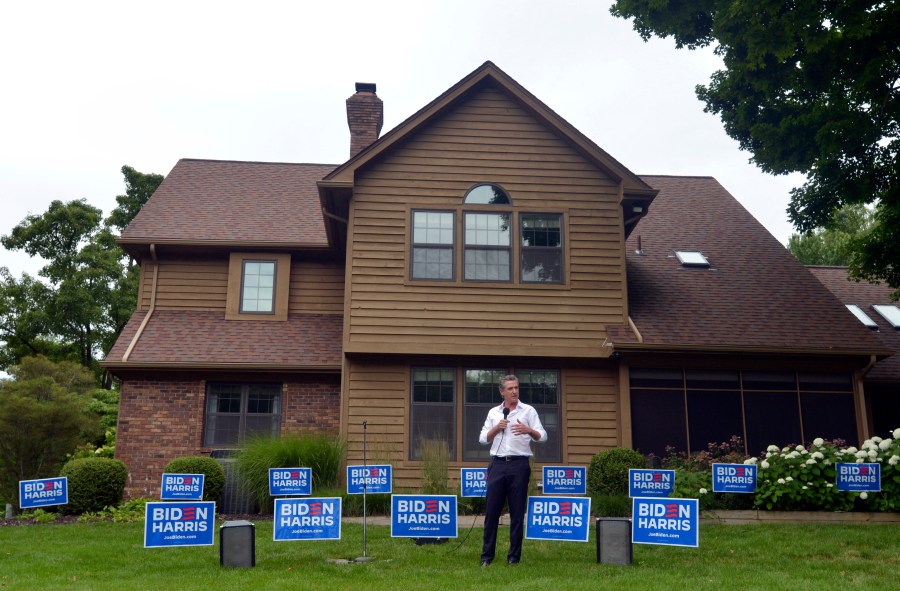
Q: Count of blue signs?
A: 14